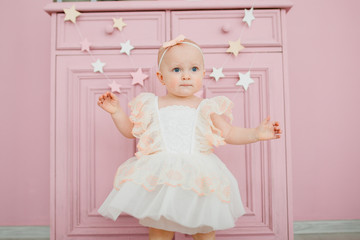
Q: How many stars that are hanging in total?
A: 11